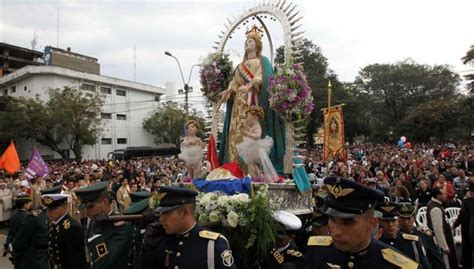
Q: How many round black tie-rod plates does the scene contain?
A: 0